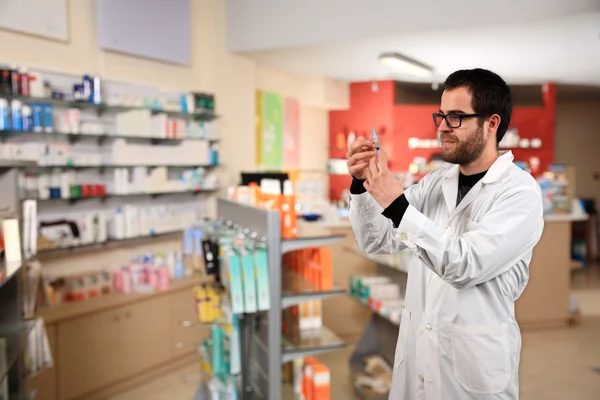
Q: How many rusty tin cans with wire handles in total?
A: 0